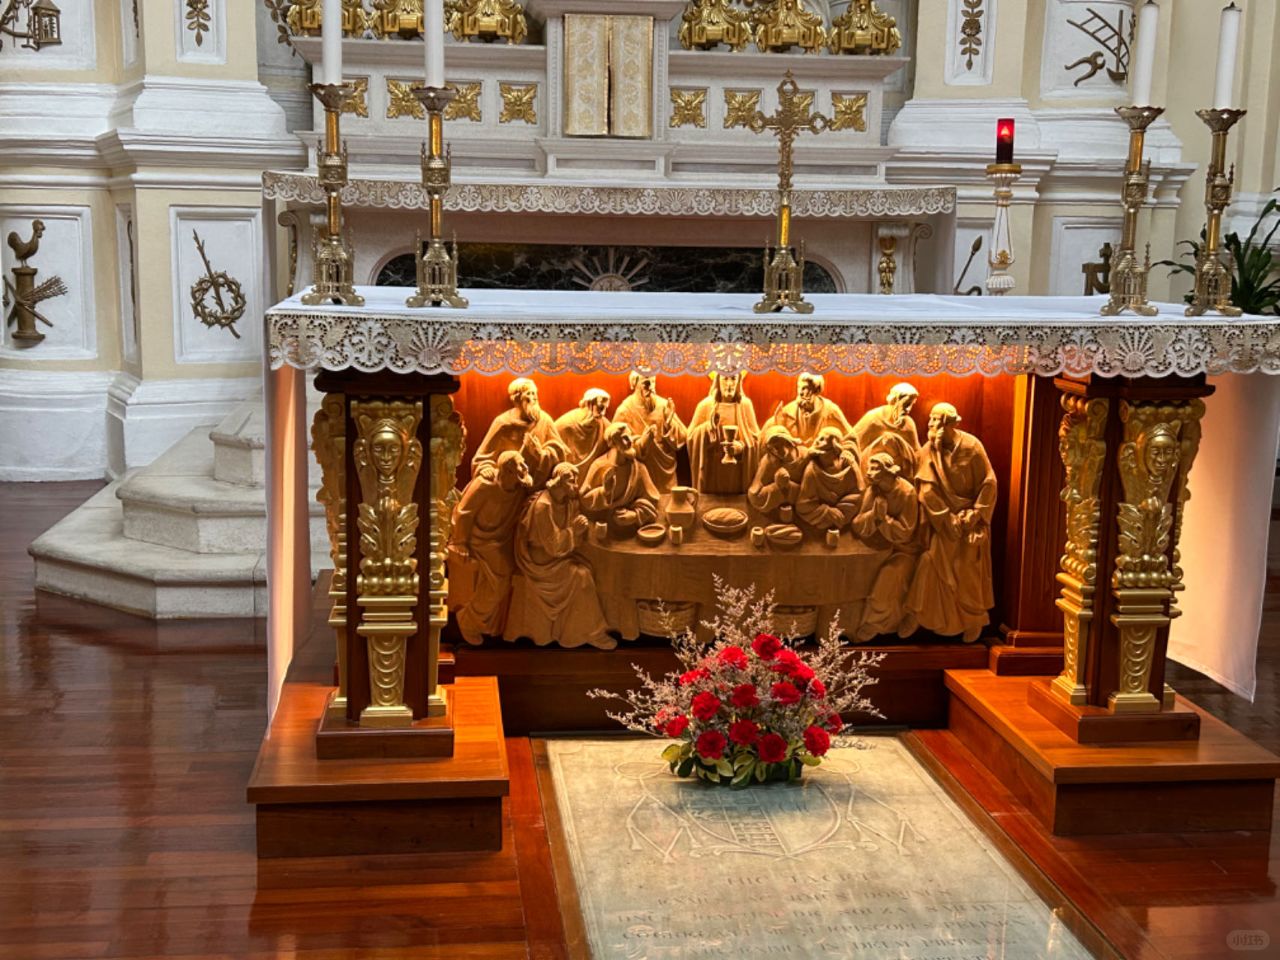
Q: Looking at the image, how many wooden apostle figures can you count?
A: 12